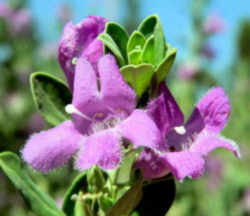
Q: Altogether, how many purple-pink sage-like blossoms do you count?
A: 3